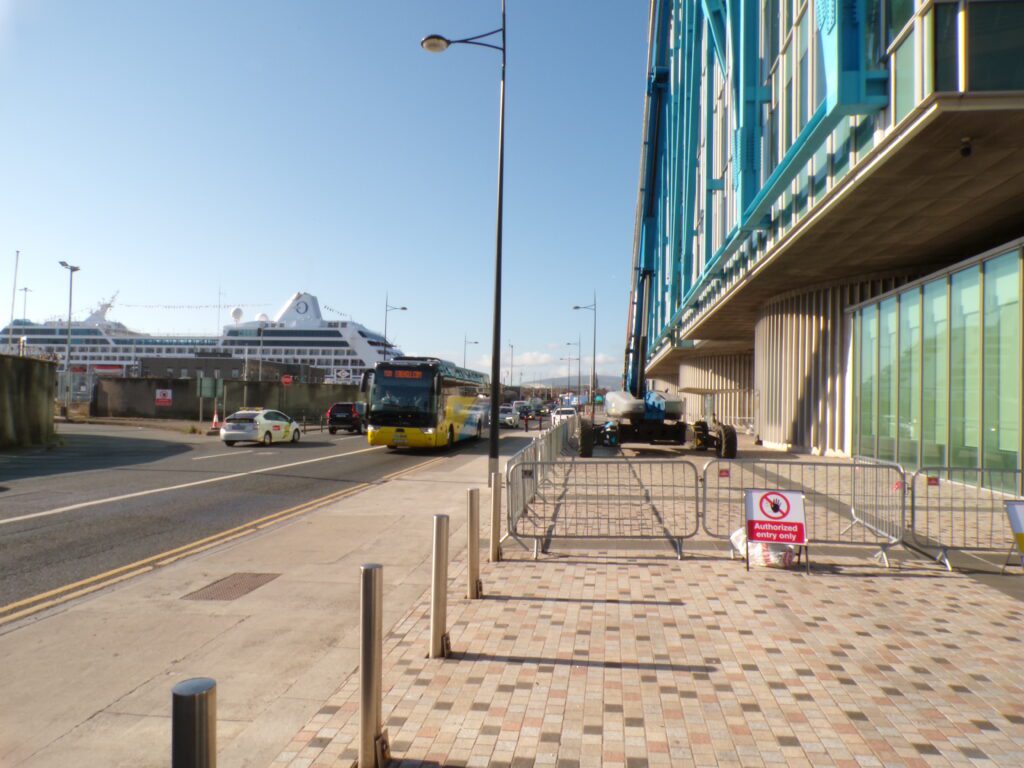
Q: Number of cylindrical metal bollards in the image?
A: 5